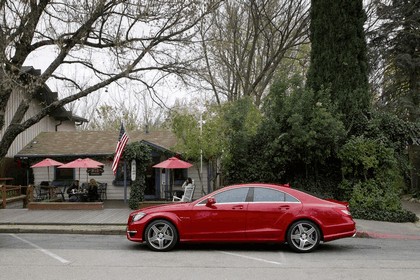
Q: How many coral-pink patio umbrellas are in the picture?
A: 4